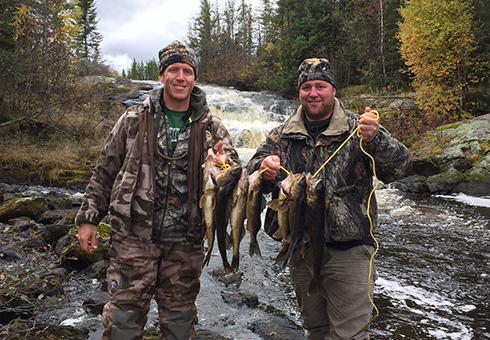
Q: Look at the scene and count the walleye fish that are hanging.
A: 7